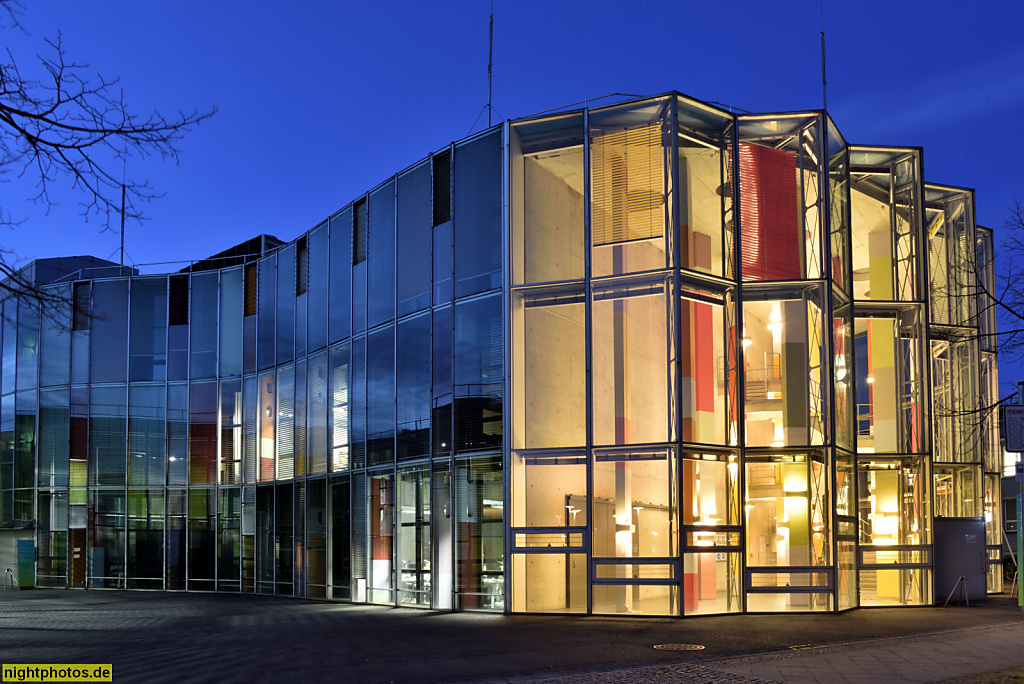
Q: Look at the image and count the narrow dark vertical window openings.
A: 6